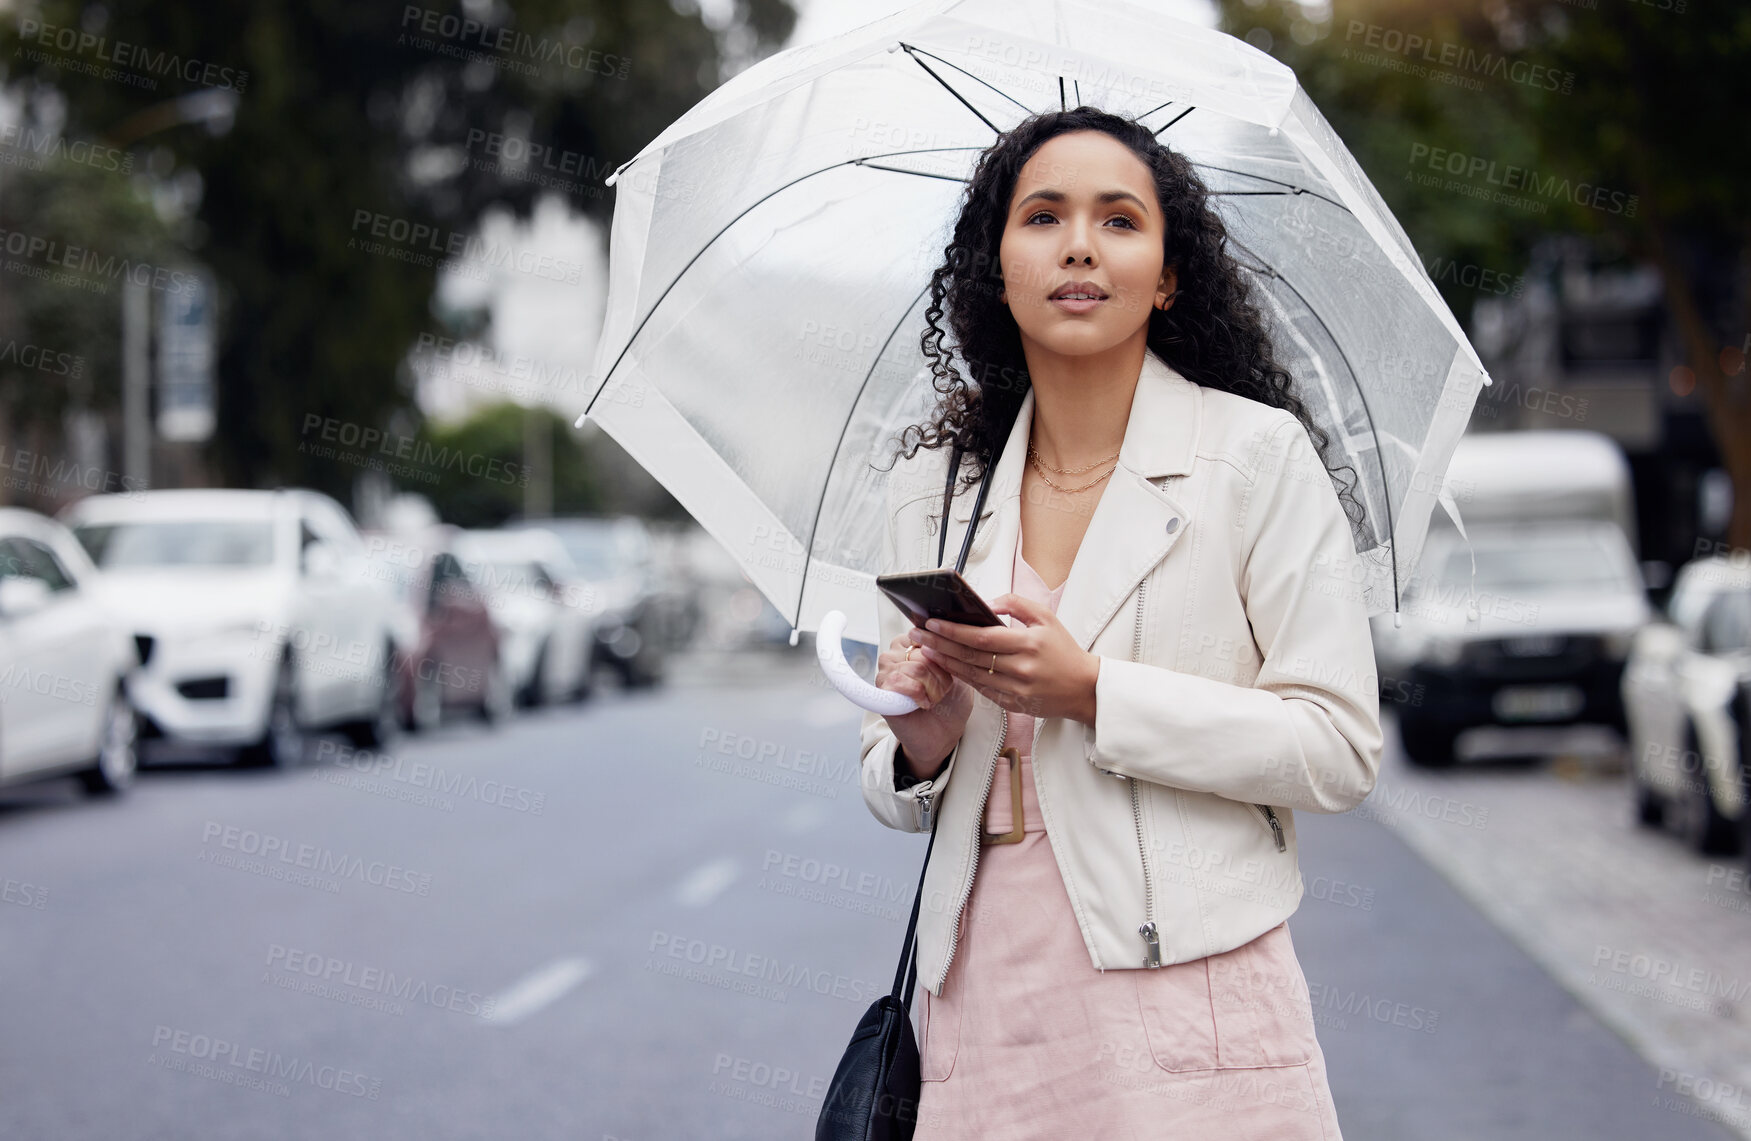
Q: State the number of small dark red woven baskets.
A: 0